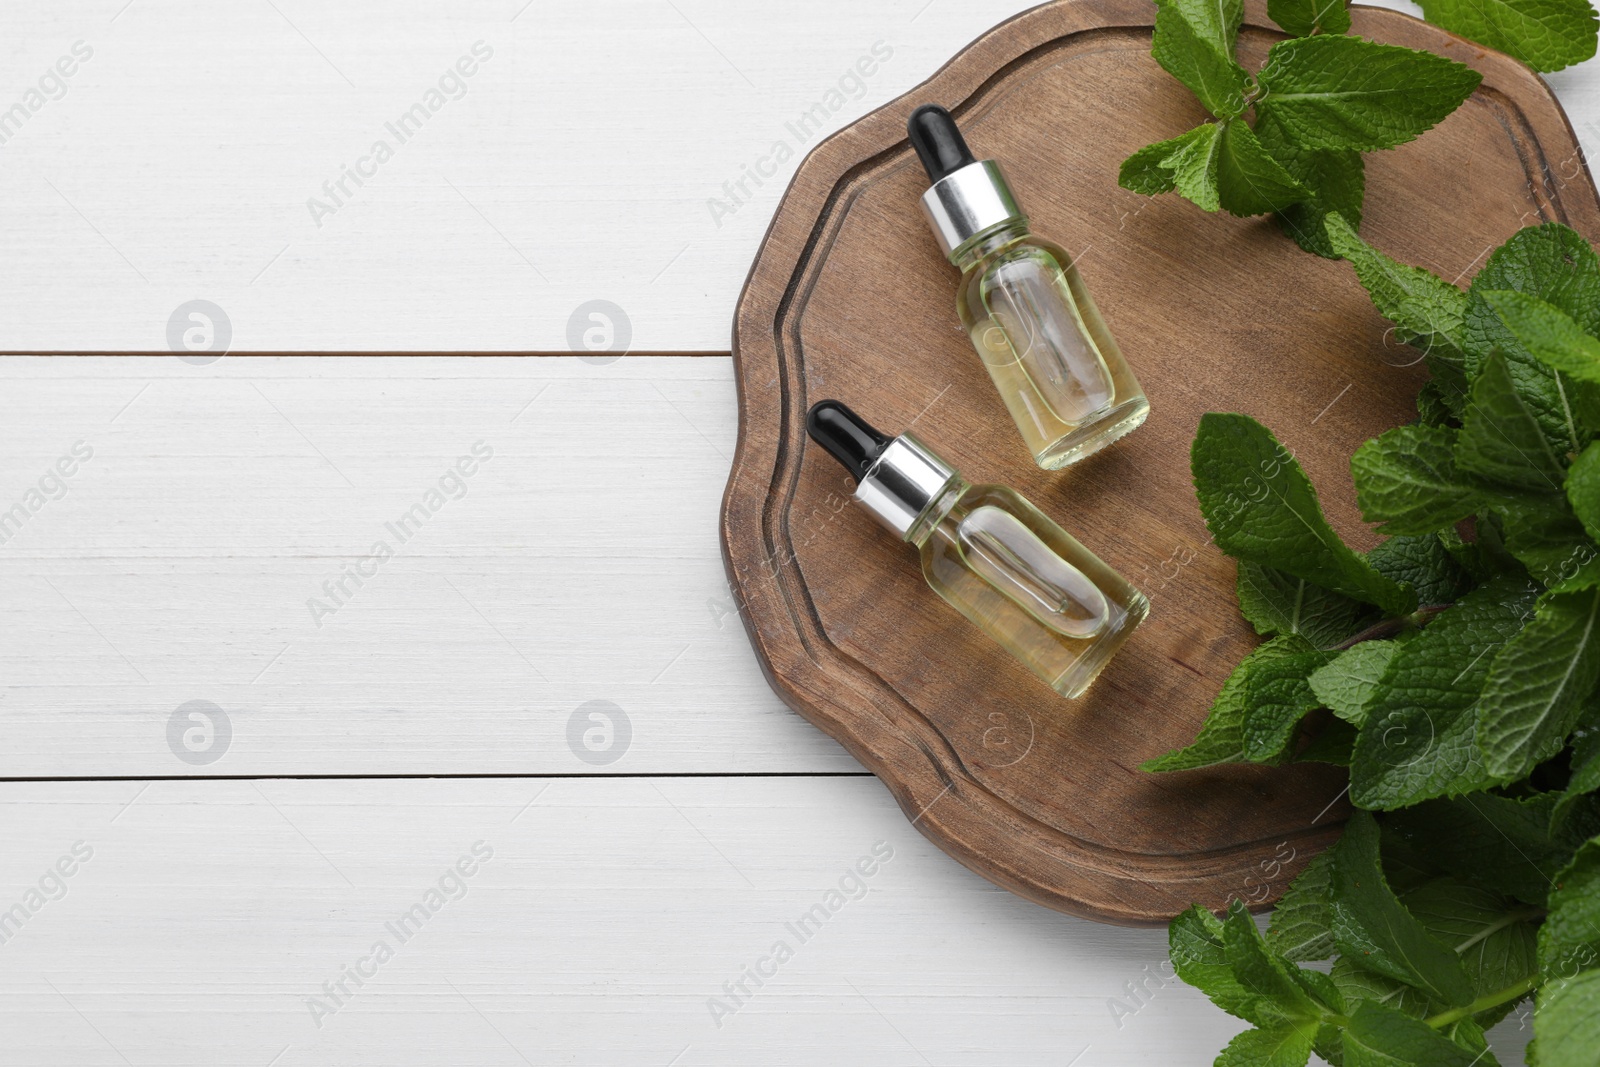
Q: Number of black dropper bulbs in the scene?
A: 2